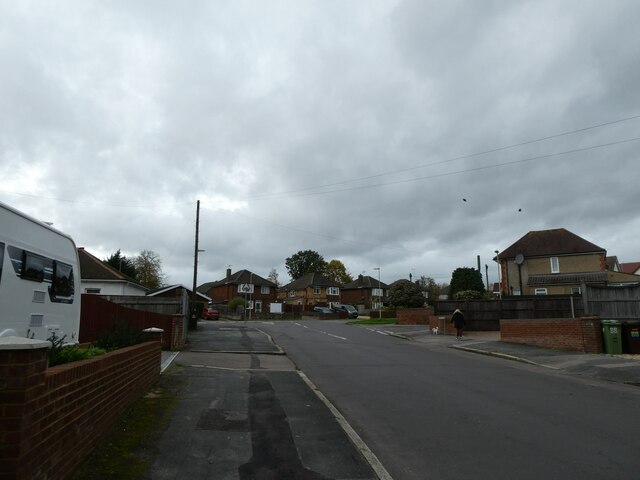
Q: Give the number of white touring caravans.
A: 1